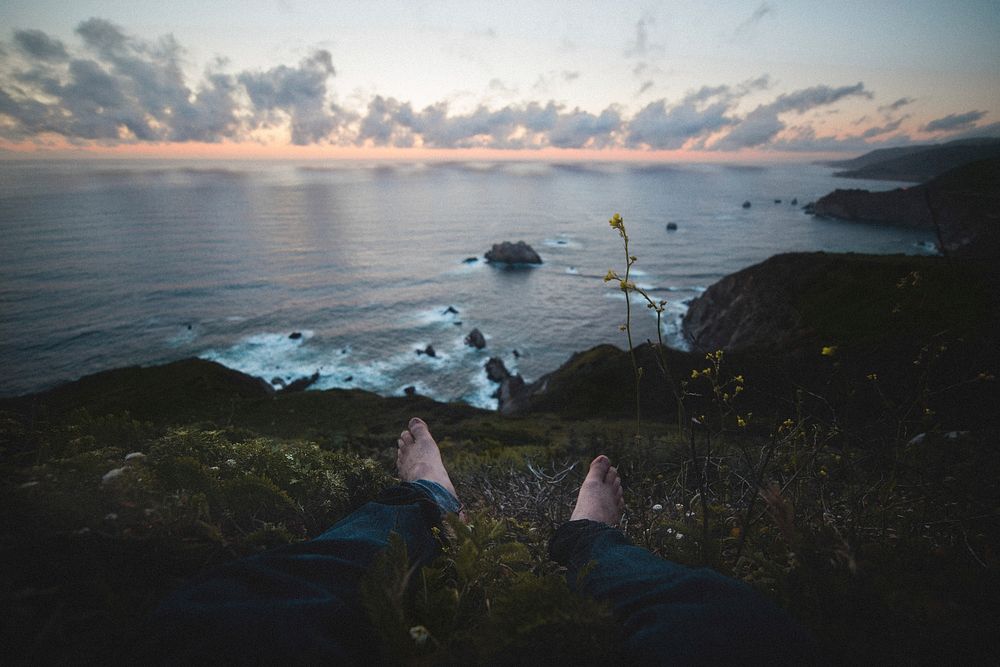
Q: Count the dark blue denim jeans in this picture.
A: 1